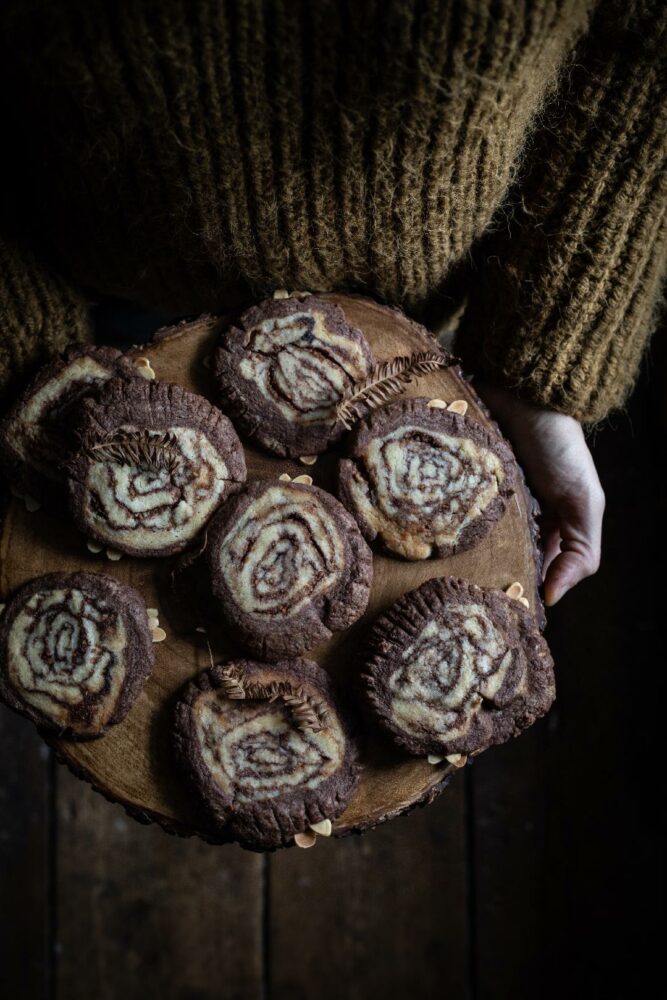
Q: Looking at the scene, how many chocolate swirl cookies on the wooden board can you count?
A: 8